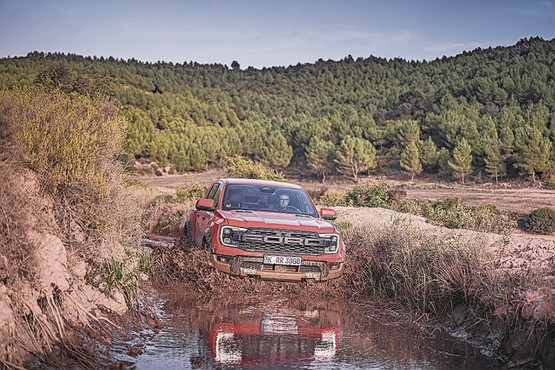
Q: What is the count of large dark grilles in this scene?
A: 1